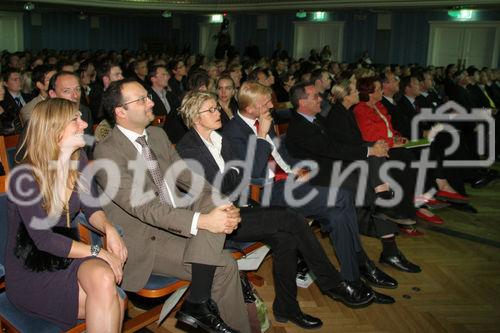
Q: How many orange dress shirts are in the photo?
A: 0